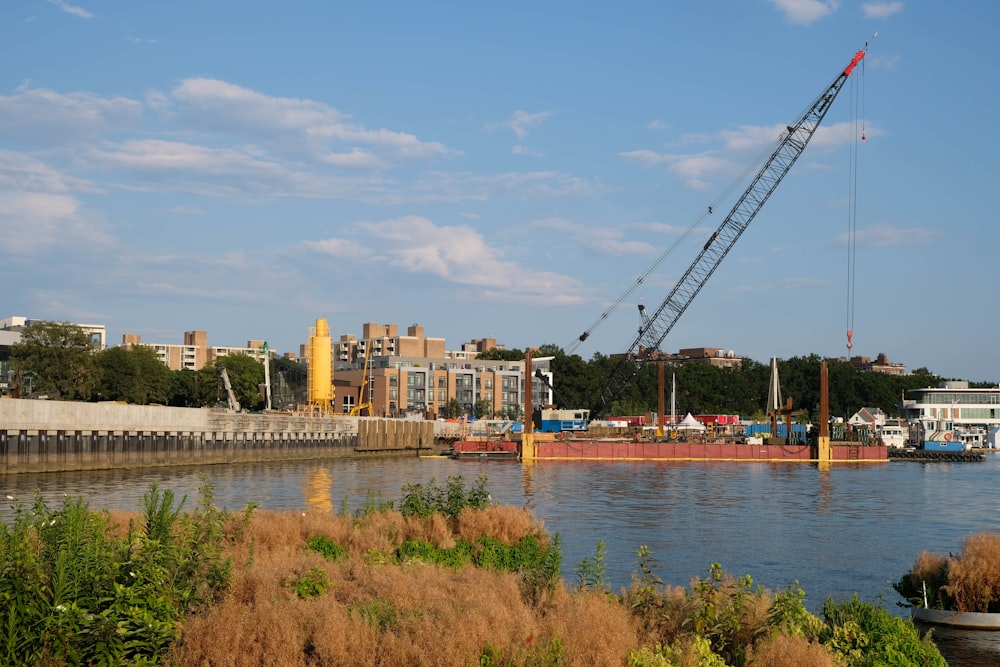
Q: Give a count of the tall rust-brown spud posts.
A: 3